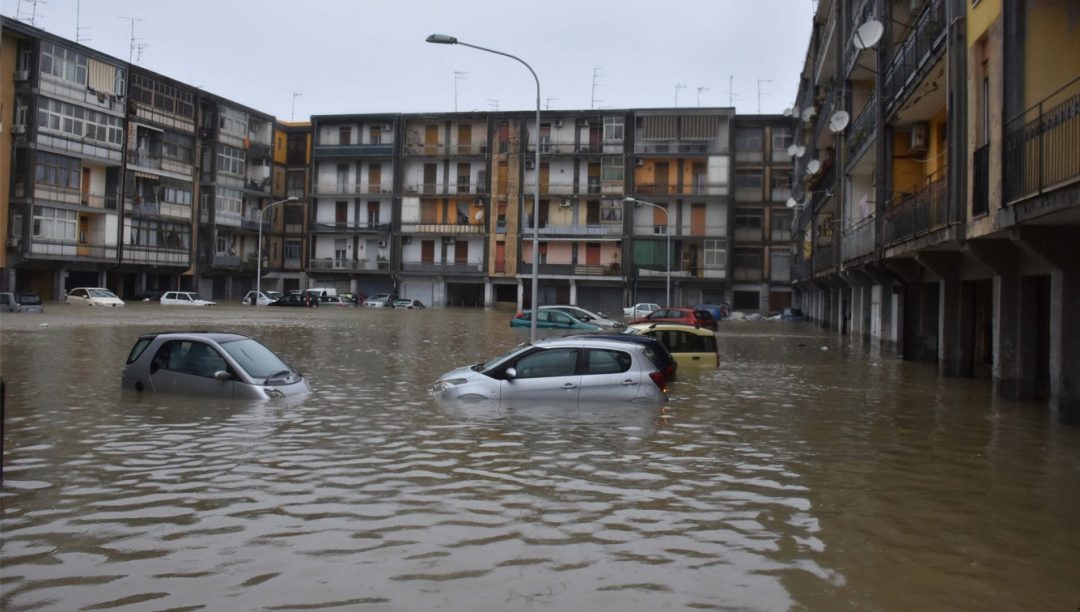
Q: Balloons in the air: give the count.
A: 0